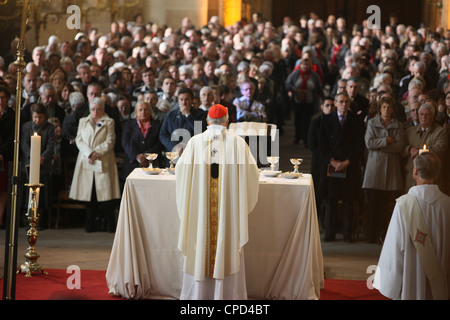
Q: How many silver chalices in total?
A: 4